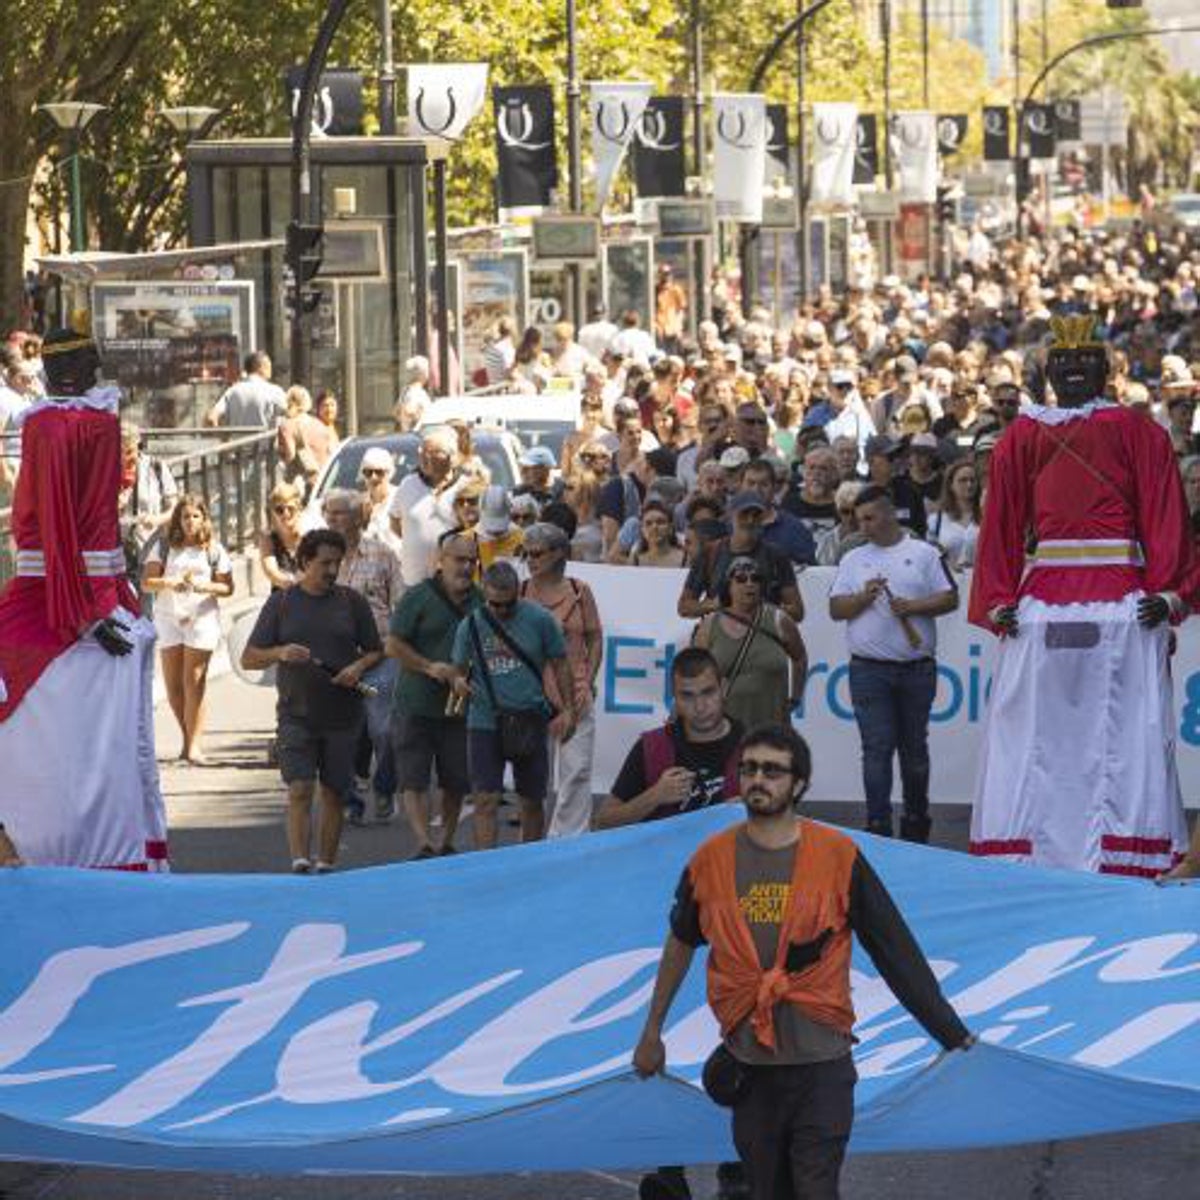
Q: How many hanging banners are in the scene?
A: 14